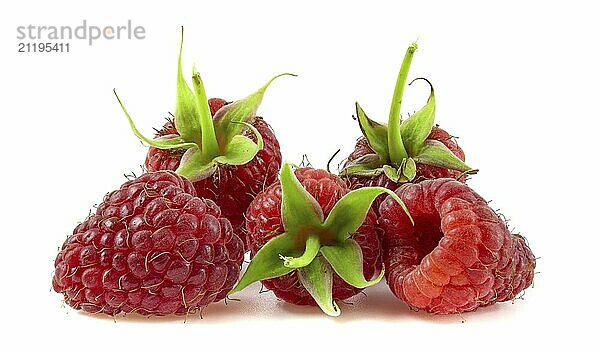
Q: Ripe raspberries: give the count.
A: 5